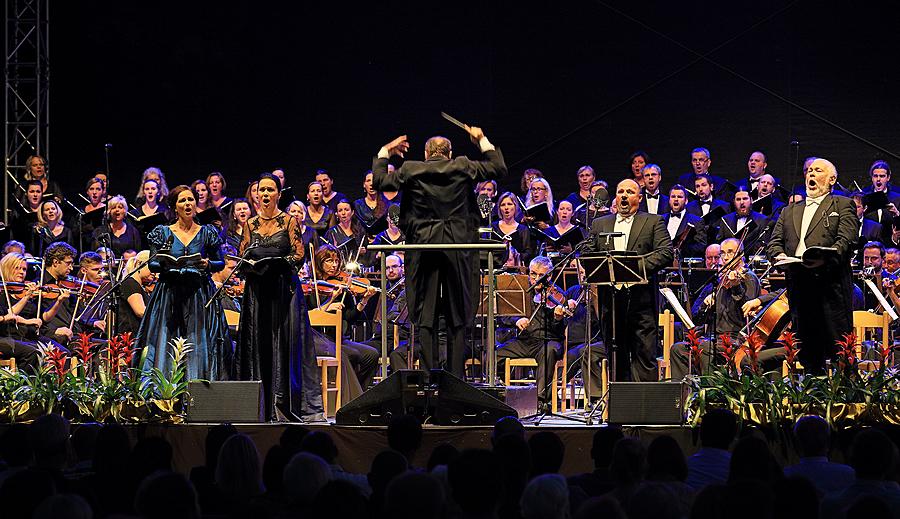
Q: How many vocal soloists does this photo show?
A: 4